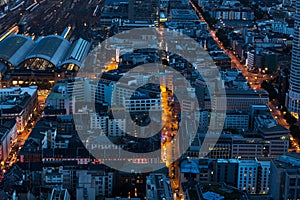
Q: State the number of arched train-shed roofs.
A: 3